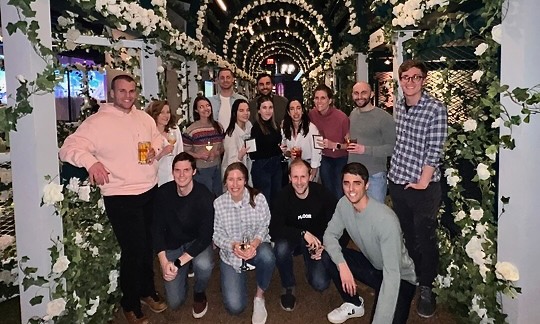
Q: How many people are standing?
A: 11